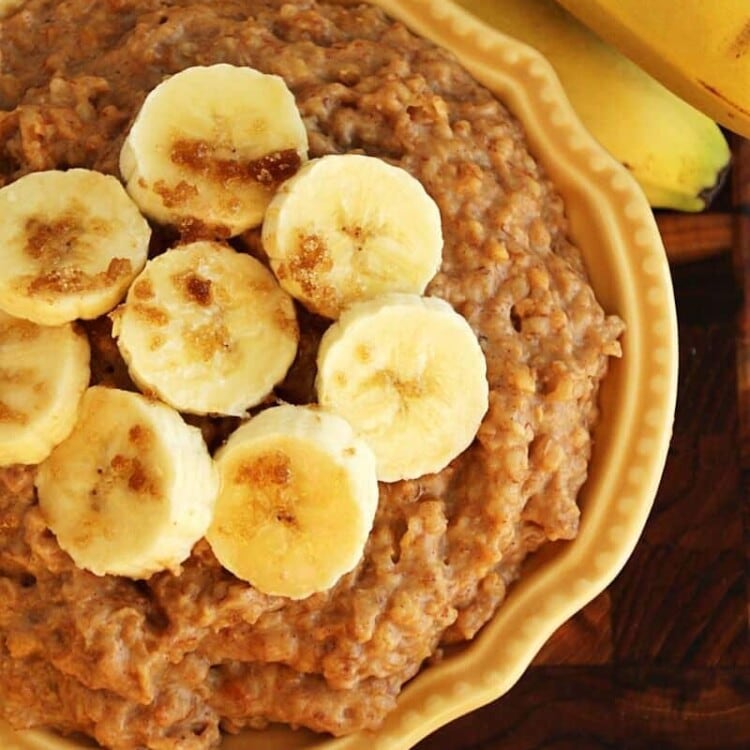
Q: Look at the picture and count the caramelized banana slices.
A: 8